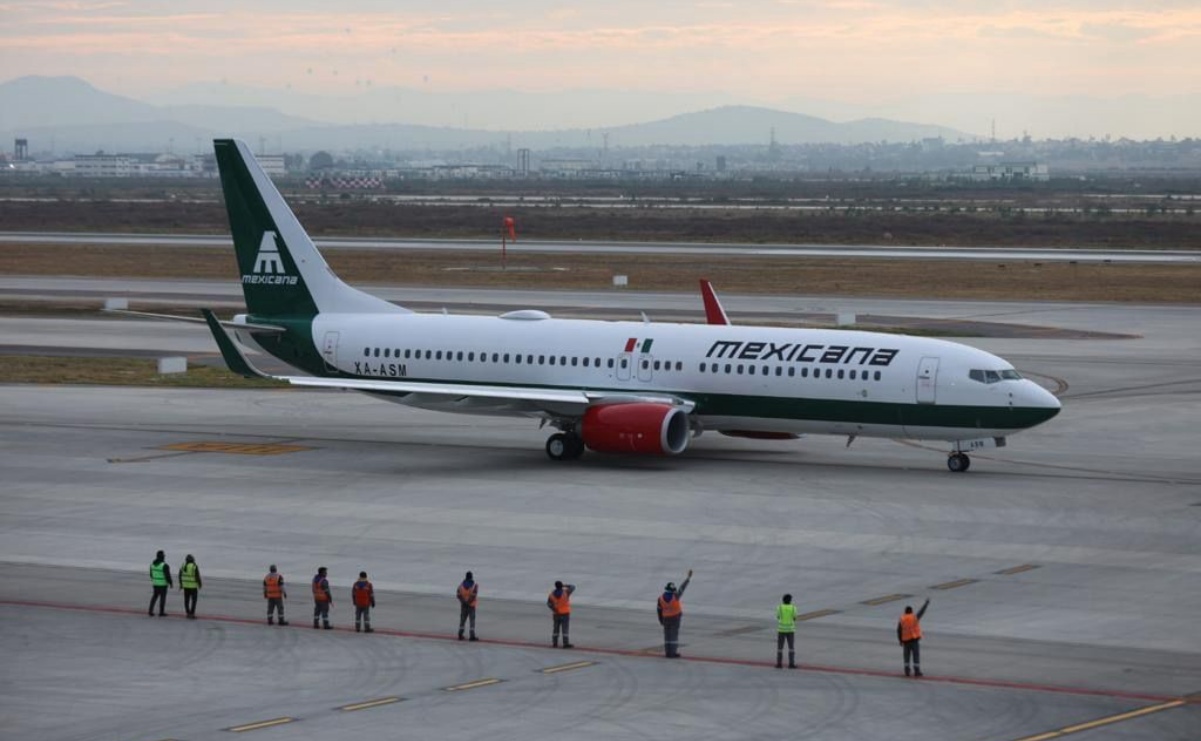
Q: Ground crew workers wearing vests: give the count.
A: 10